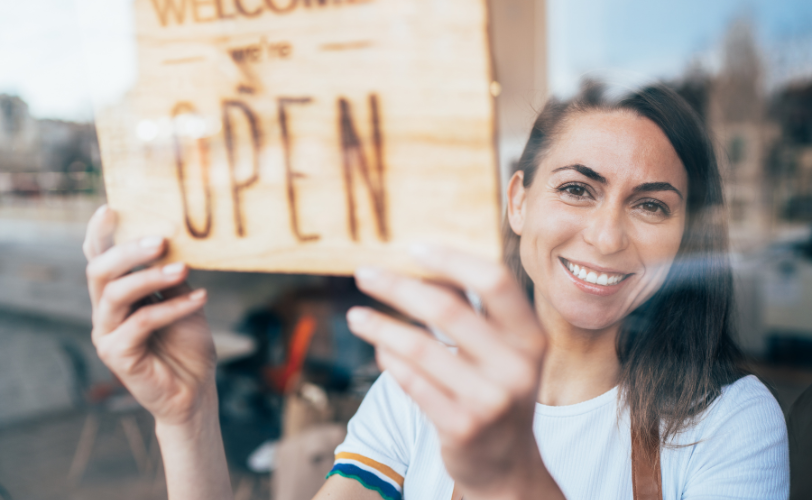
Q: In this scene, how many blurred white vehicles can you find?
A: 1